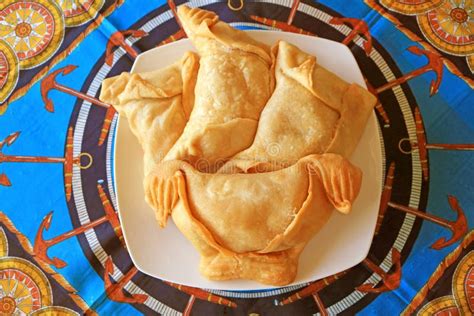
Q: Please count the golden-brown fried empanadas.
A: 4